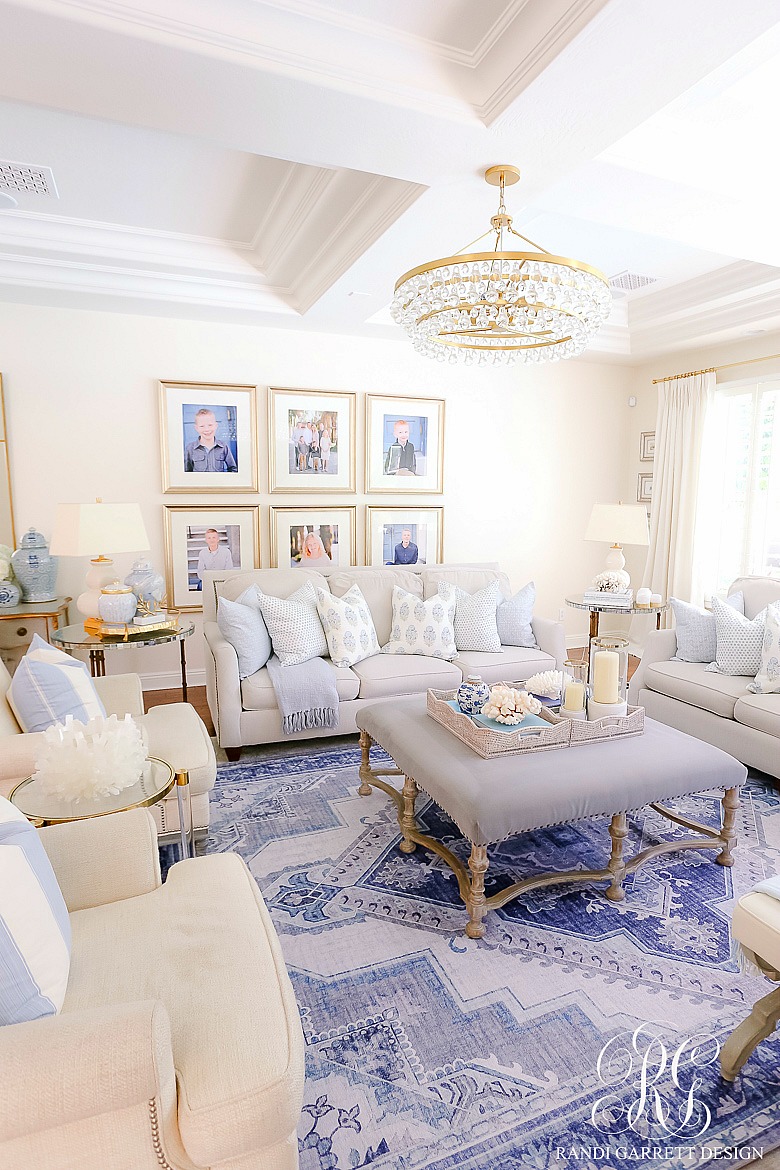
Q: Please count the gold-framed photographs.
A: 6